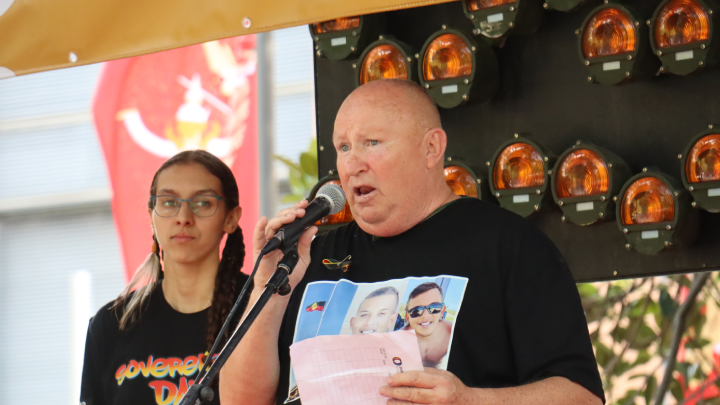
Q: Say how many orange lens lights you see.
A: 12